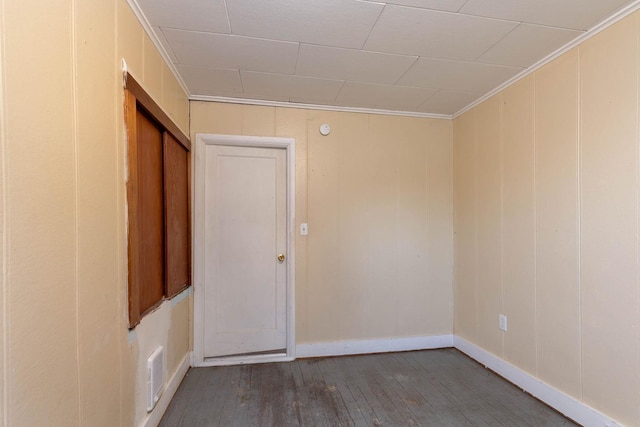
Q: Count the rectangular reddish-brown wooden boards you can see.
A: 2